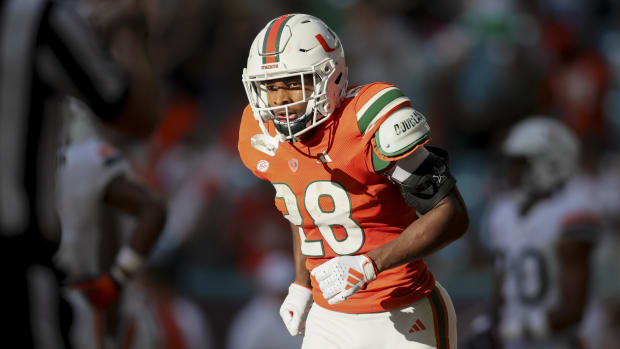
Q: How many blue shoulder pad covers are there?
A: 0